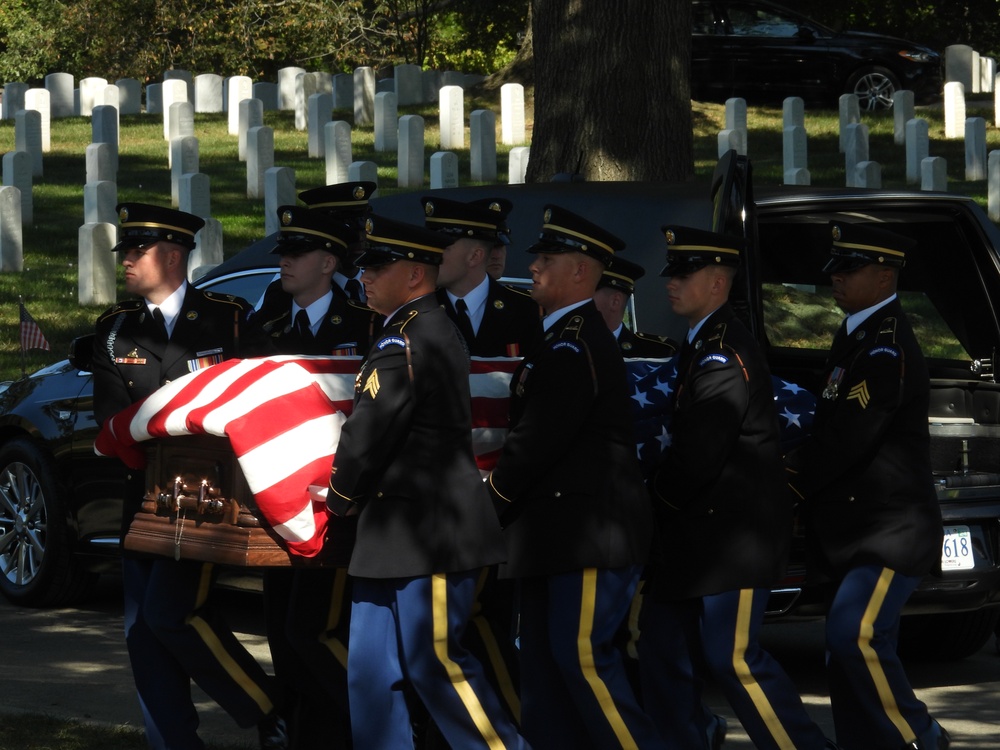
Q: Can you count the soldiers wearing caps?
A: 10